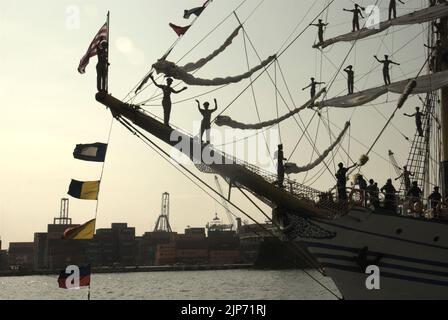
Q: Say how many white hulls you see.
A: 1